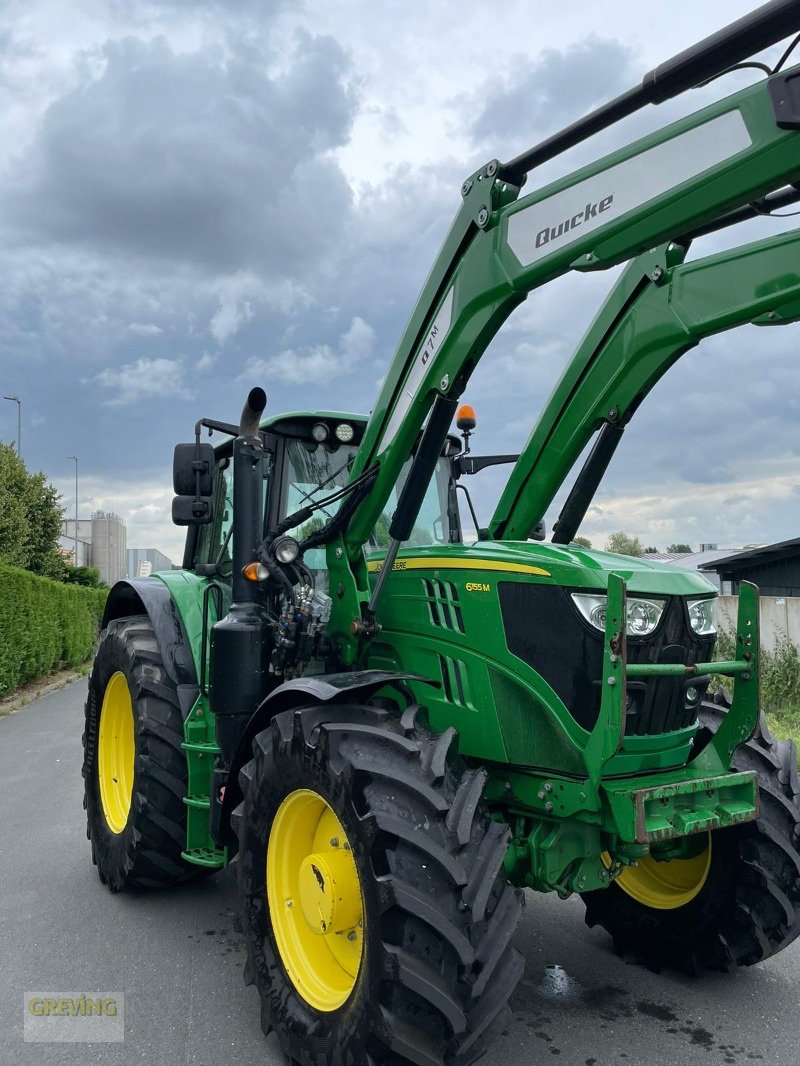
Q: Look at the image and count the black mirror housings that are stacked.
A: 2